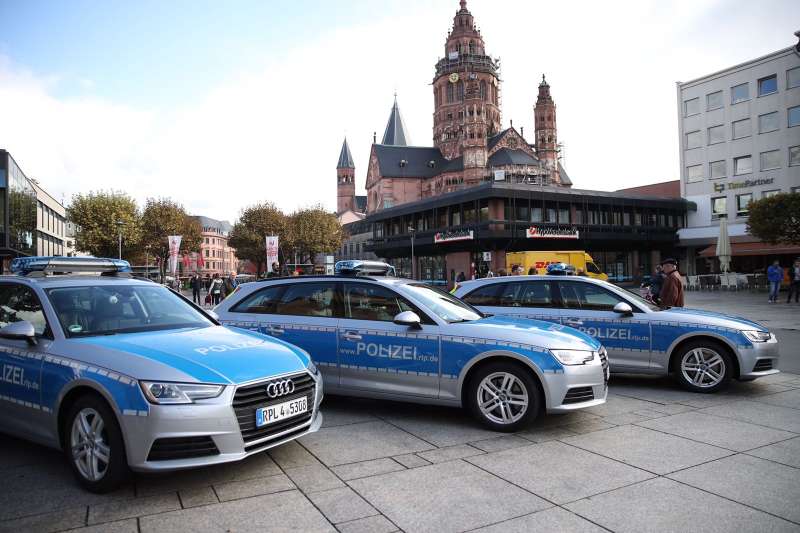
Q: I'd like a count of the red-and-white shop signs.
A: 2